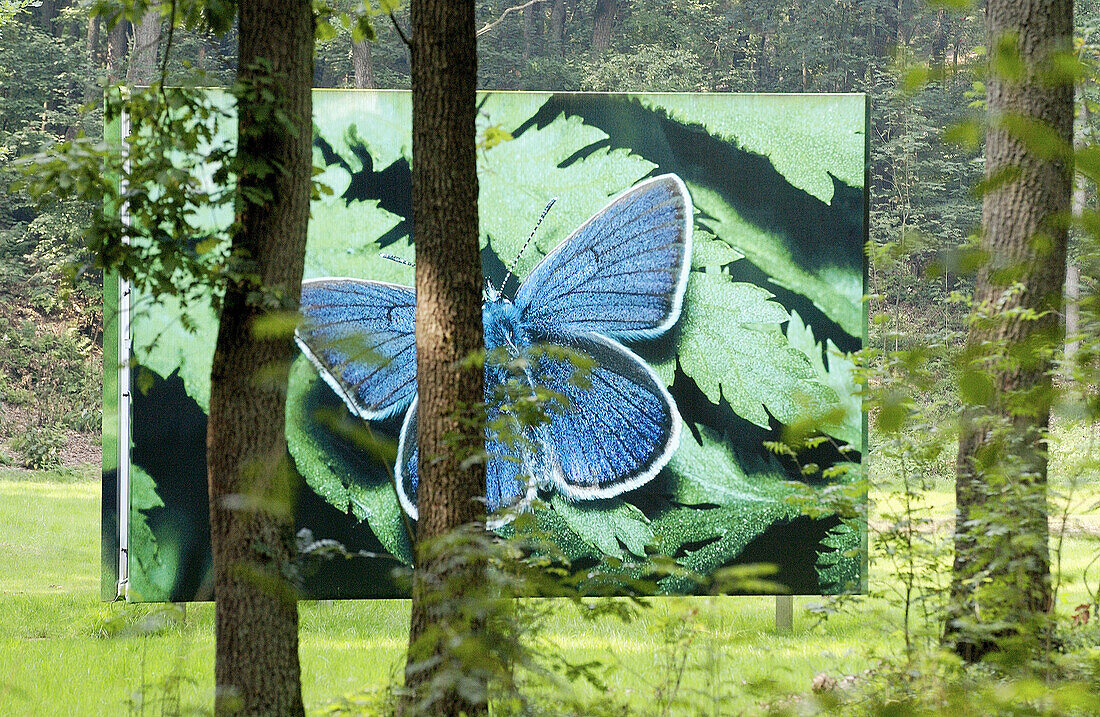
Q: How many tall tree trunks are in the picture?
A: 3